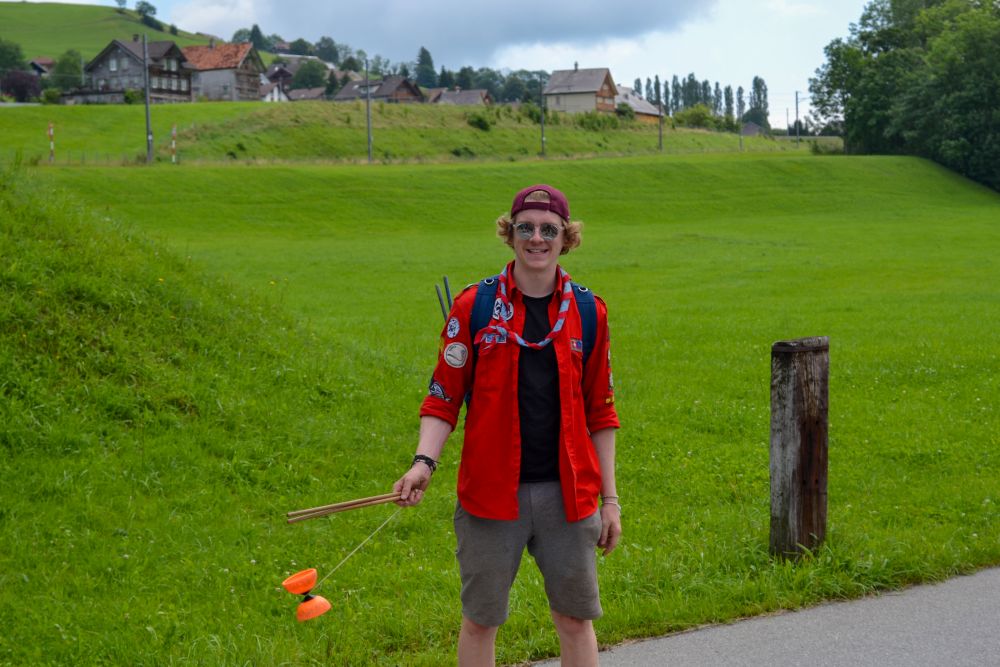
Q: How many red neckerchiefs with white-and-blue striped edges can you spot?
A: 1